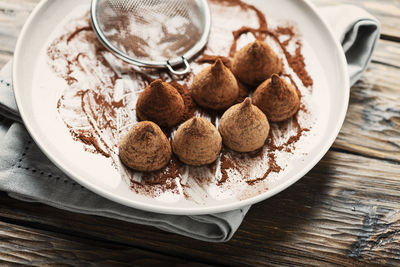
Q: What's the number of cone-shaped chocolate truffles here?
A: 7